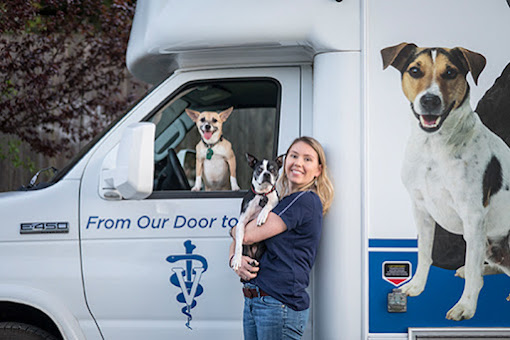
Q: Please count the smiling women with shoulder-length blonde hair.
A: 1